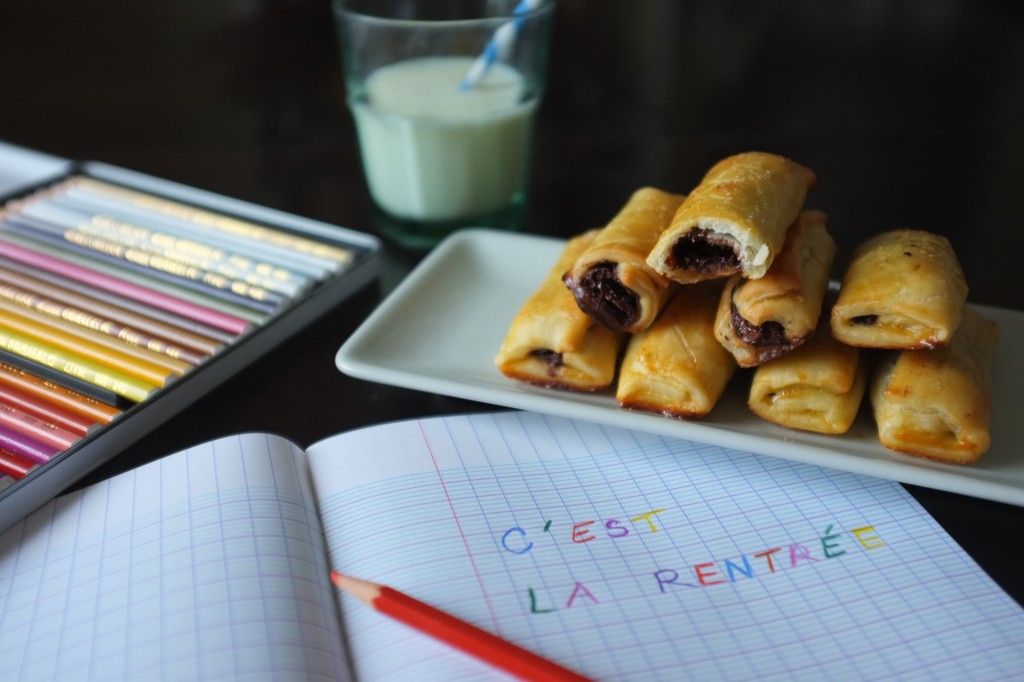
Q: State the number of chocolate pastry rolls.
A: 8